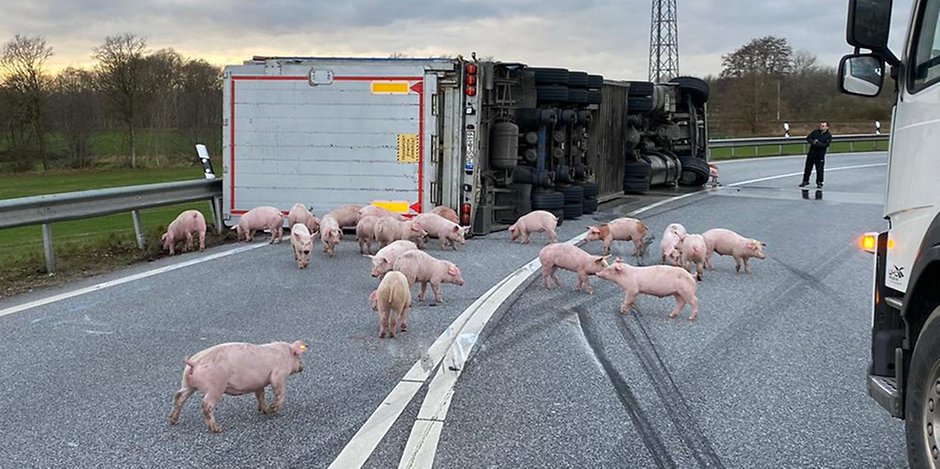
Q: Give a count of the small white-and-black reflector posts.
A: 3